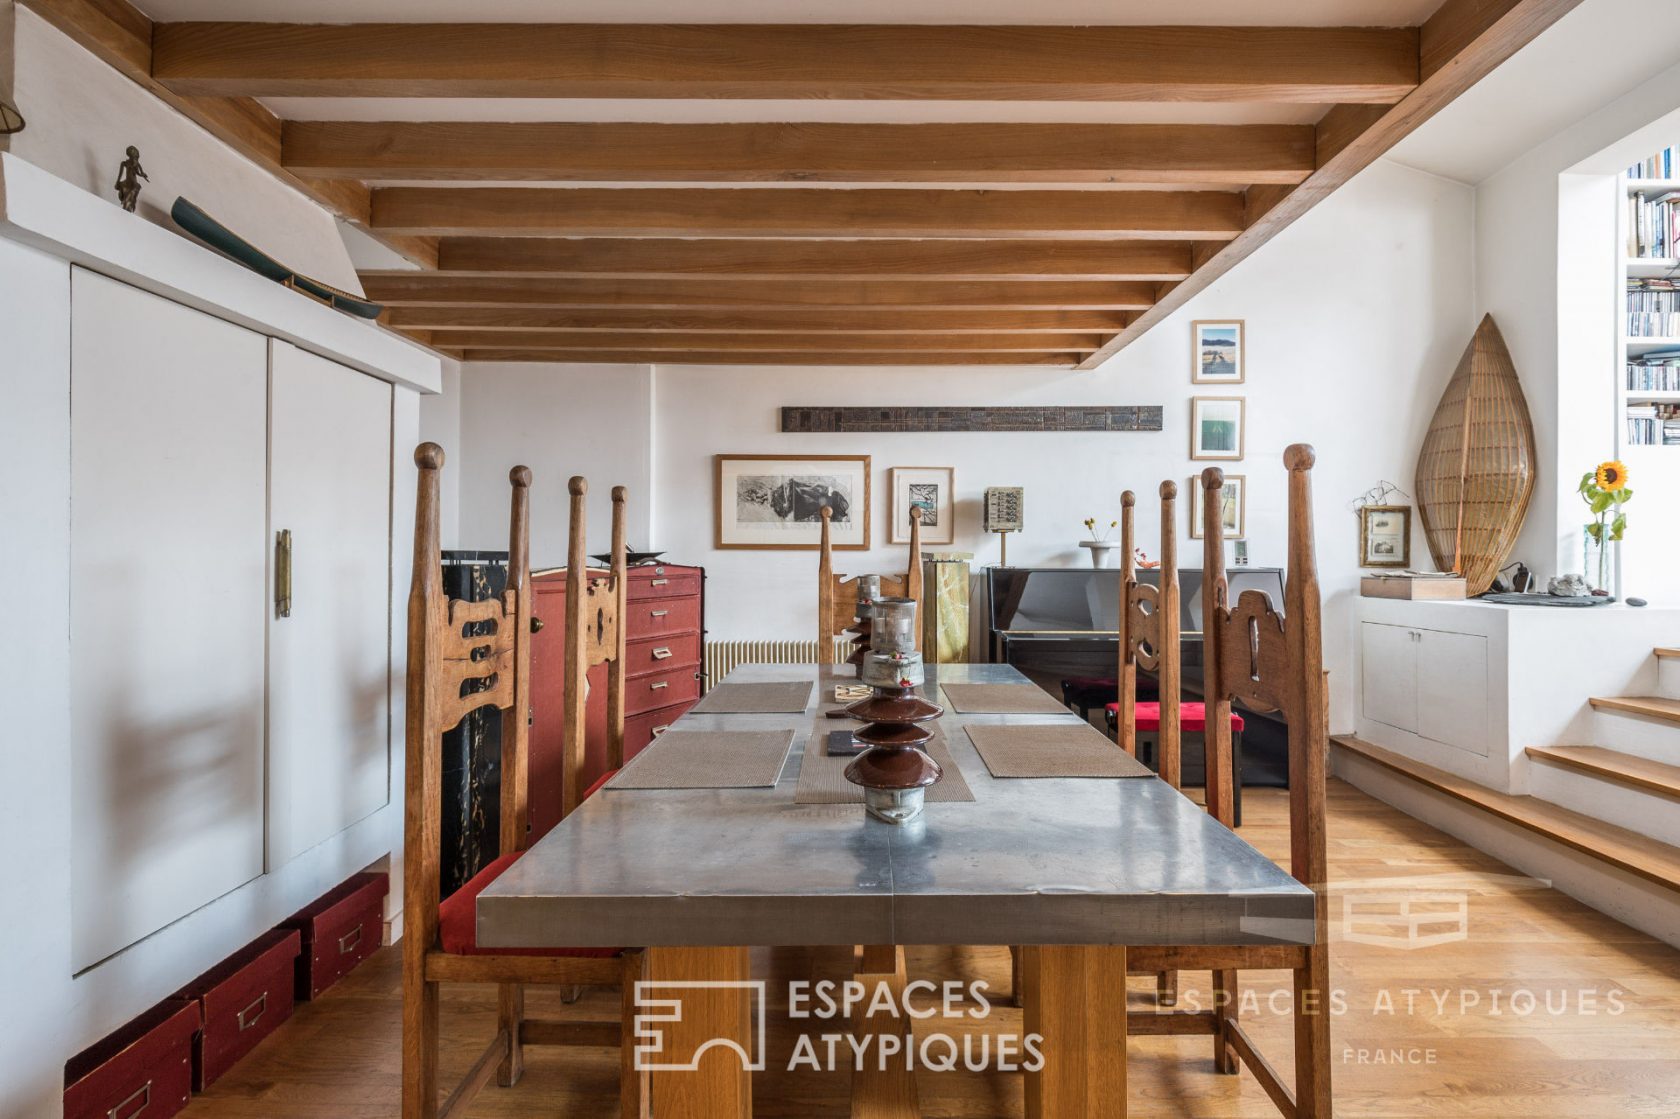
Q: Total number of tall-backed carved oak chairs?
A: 5